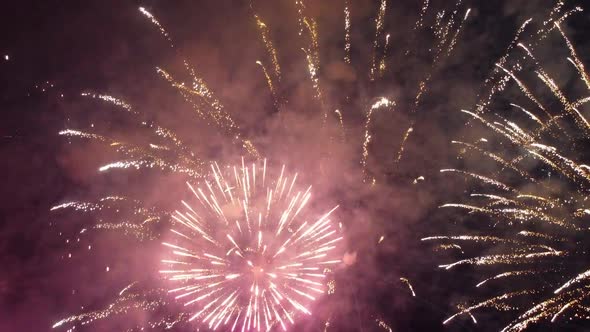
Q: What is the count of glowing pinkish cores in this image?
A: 1